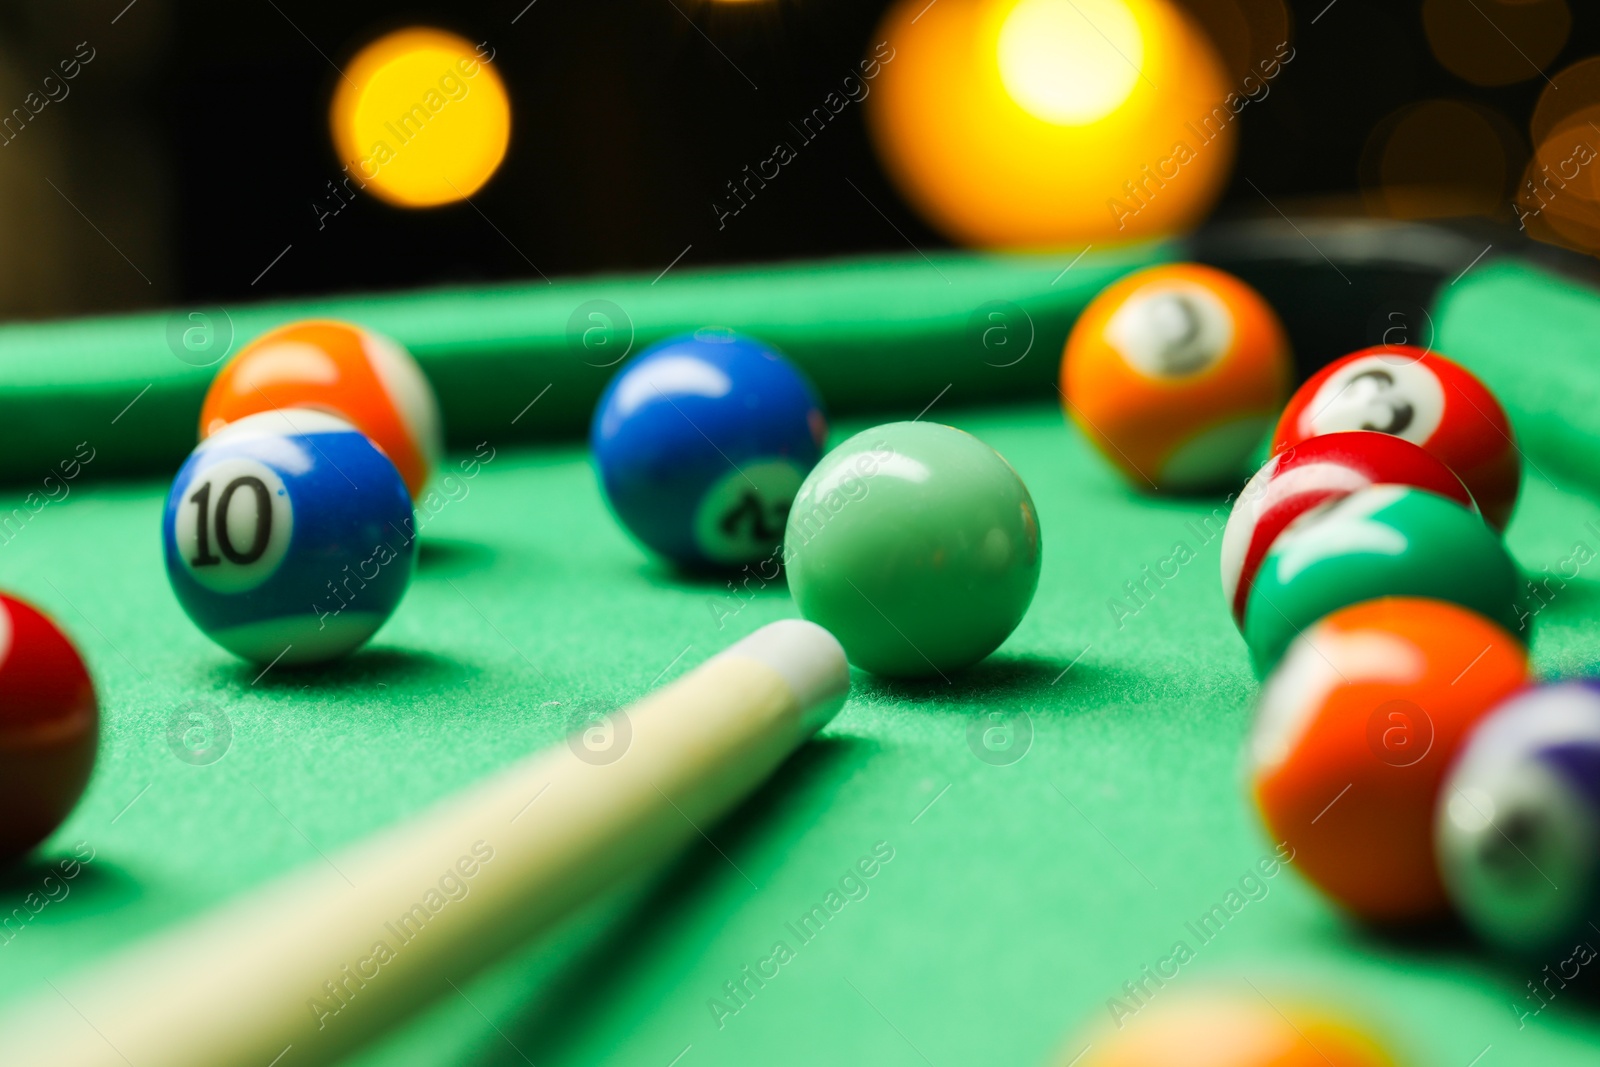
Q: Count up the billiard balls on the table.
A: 12